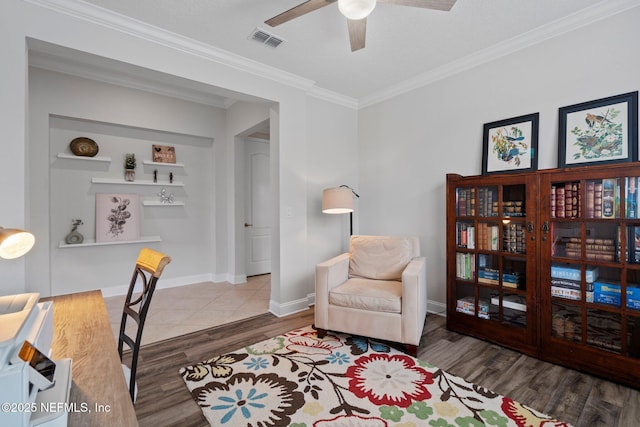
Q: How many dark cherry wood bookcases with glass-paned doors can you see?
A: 1